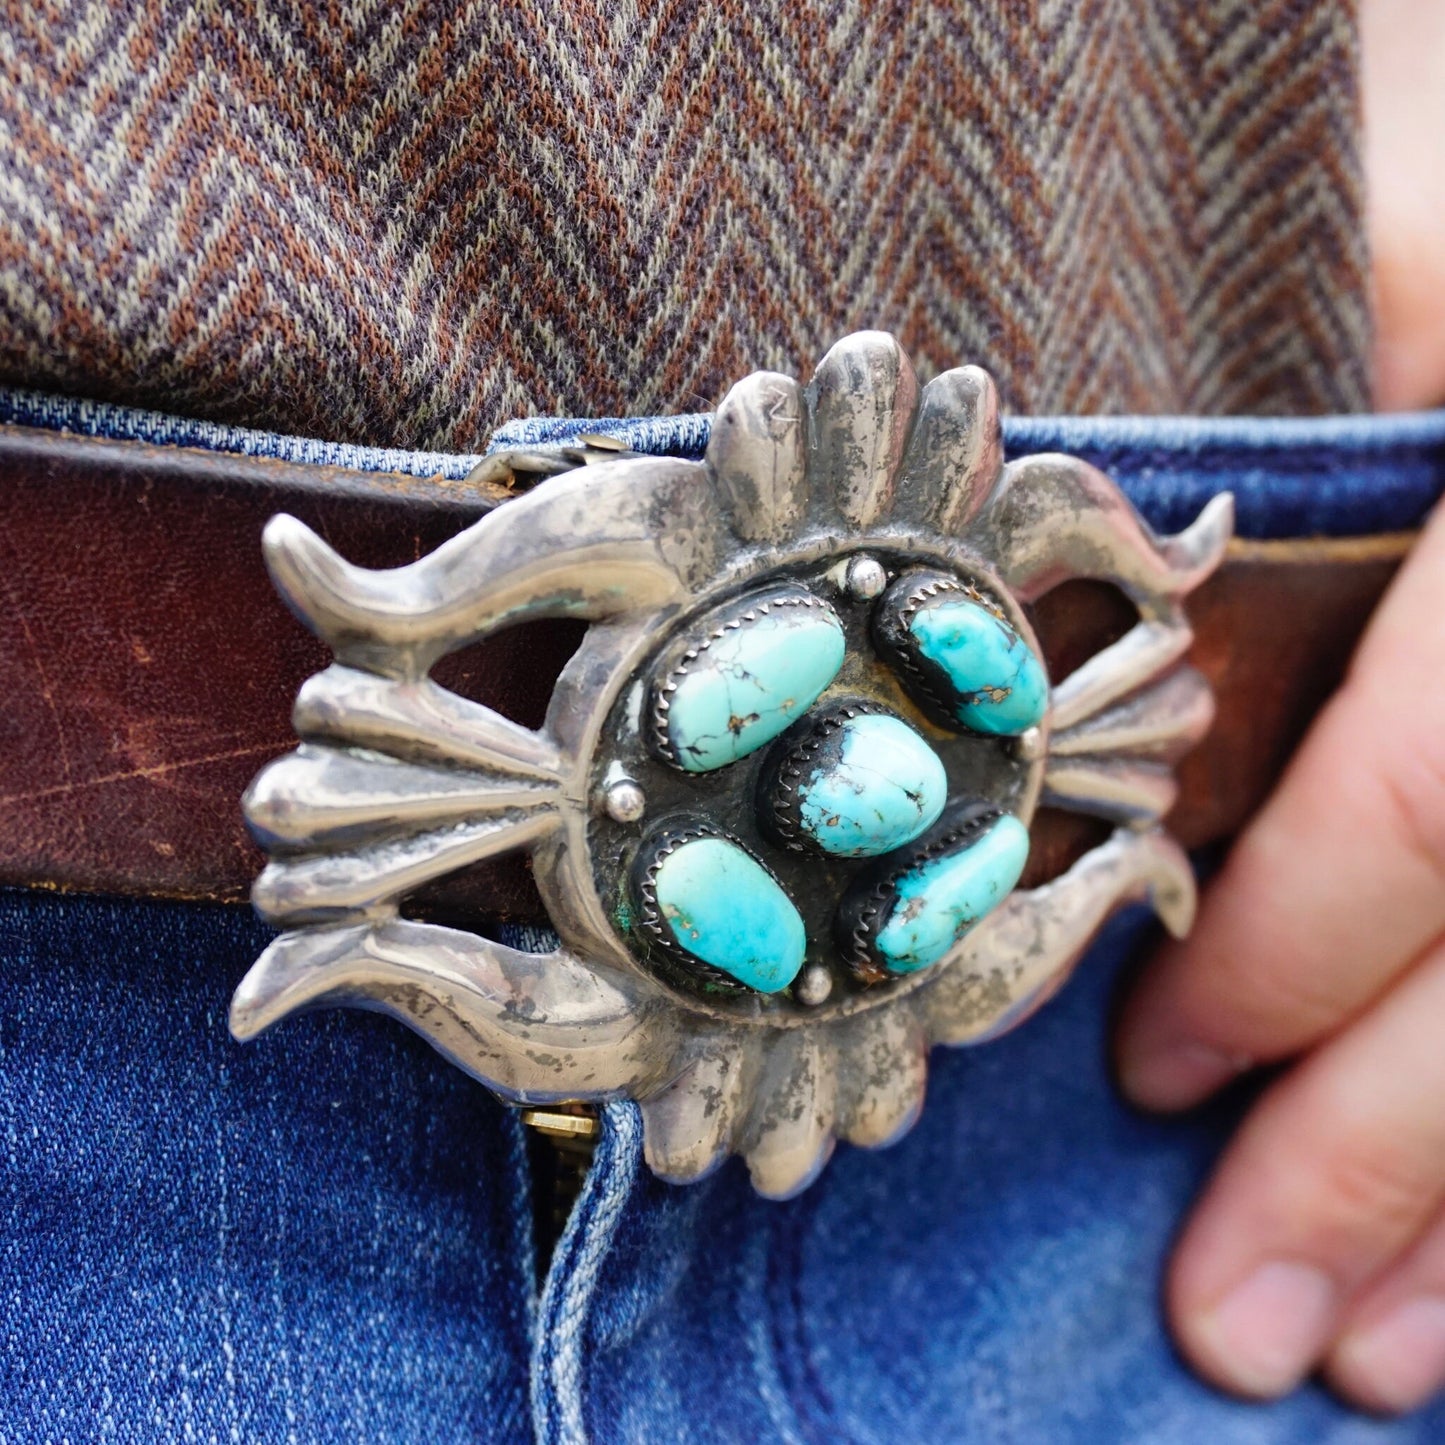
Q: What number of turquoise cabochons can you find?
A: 5